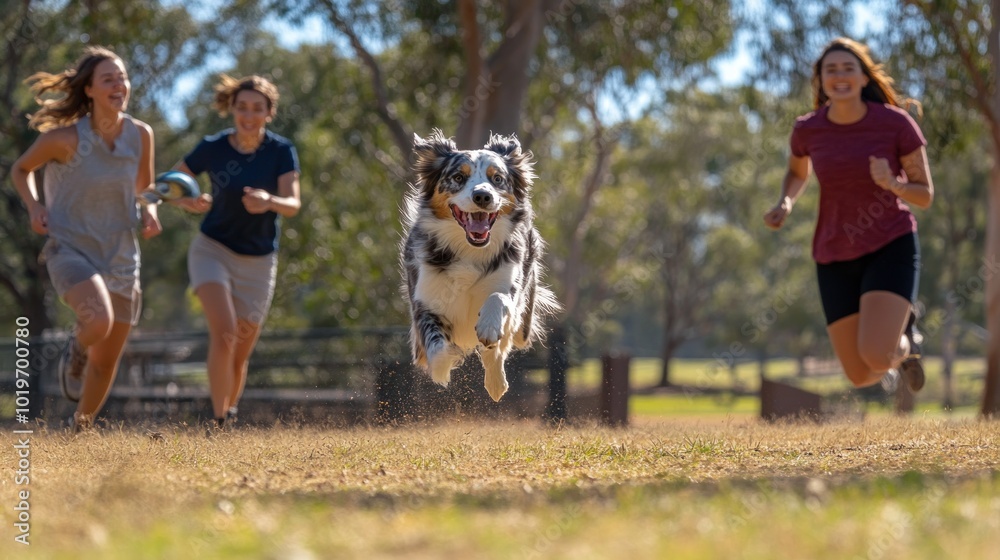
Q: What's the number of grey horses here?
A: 0